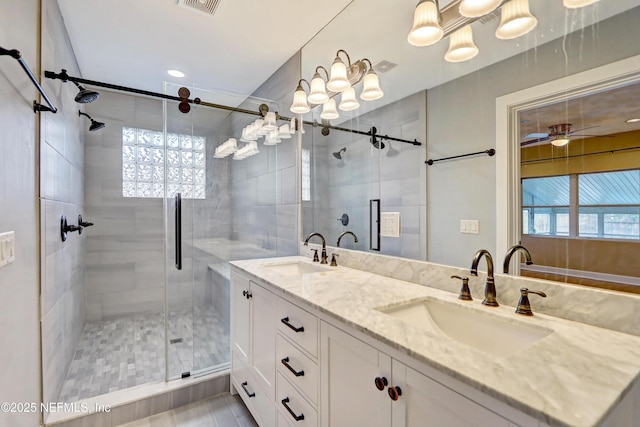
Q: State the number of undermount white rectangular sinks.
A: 2